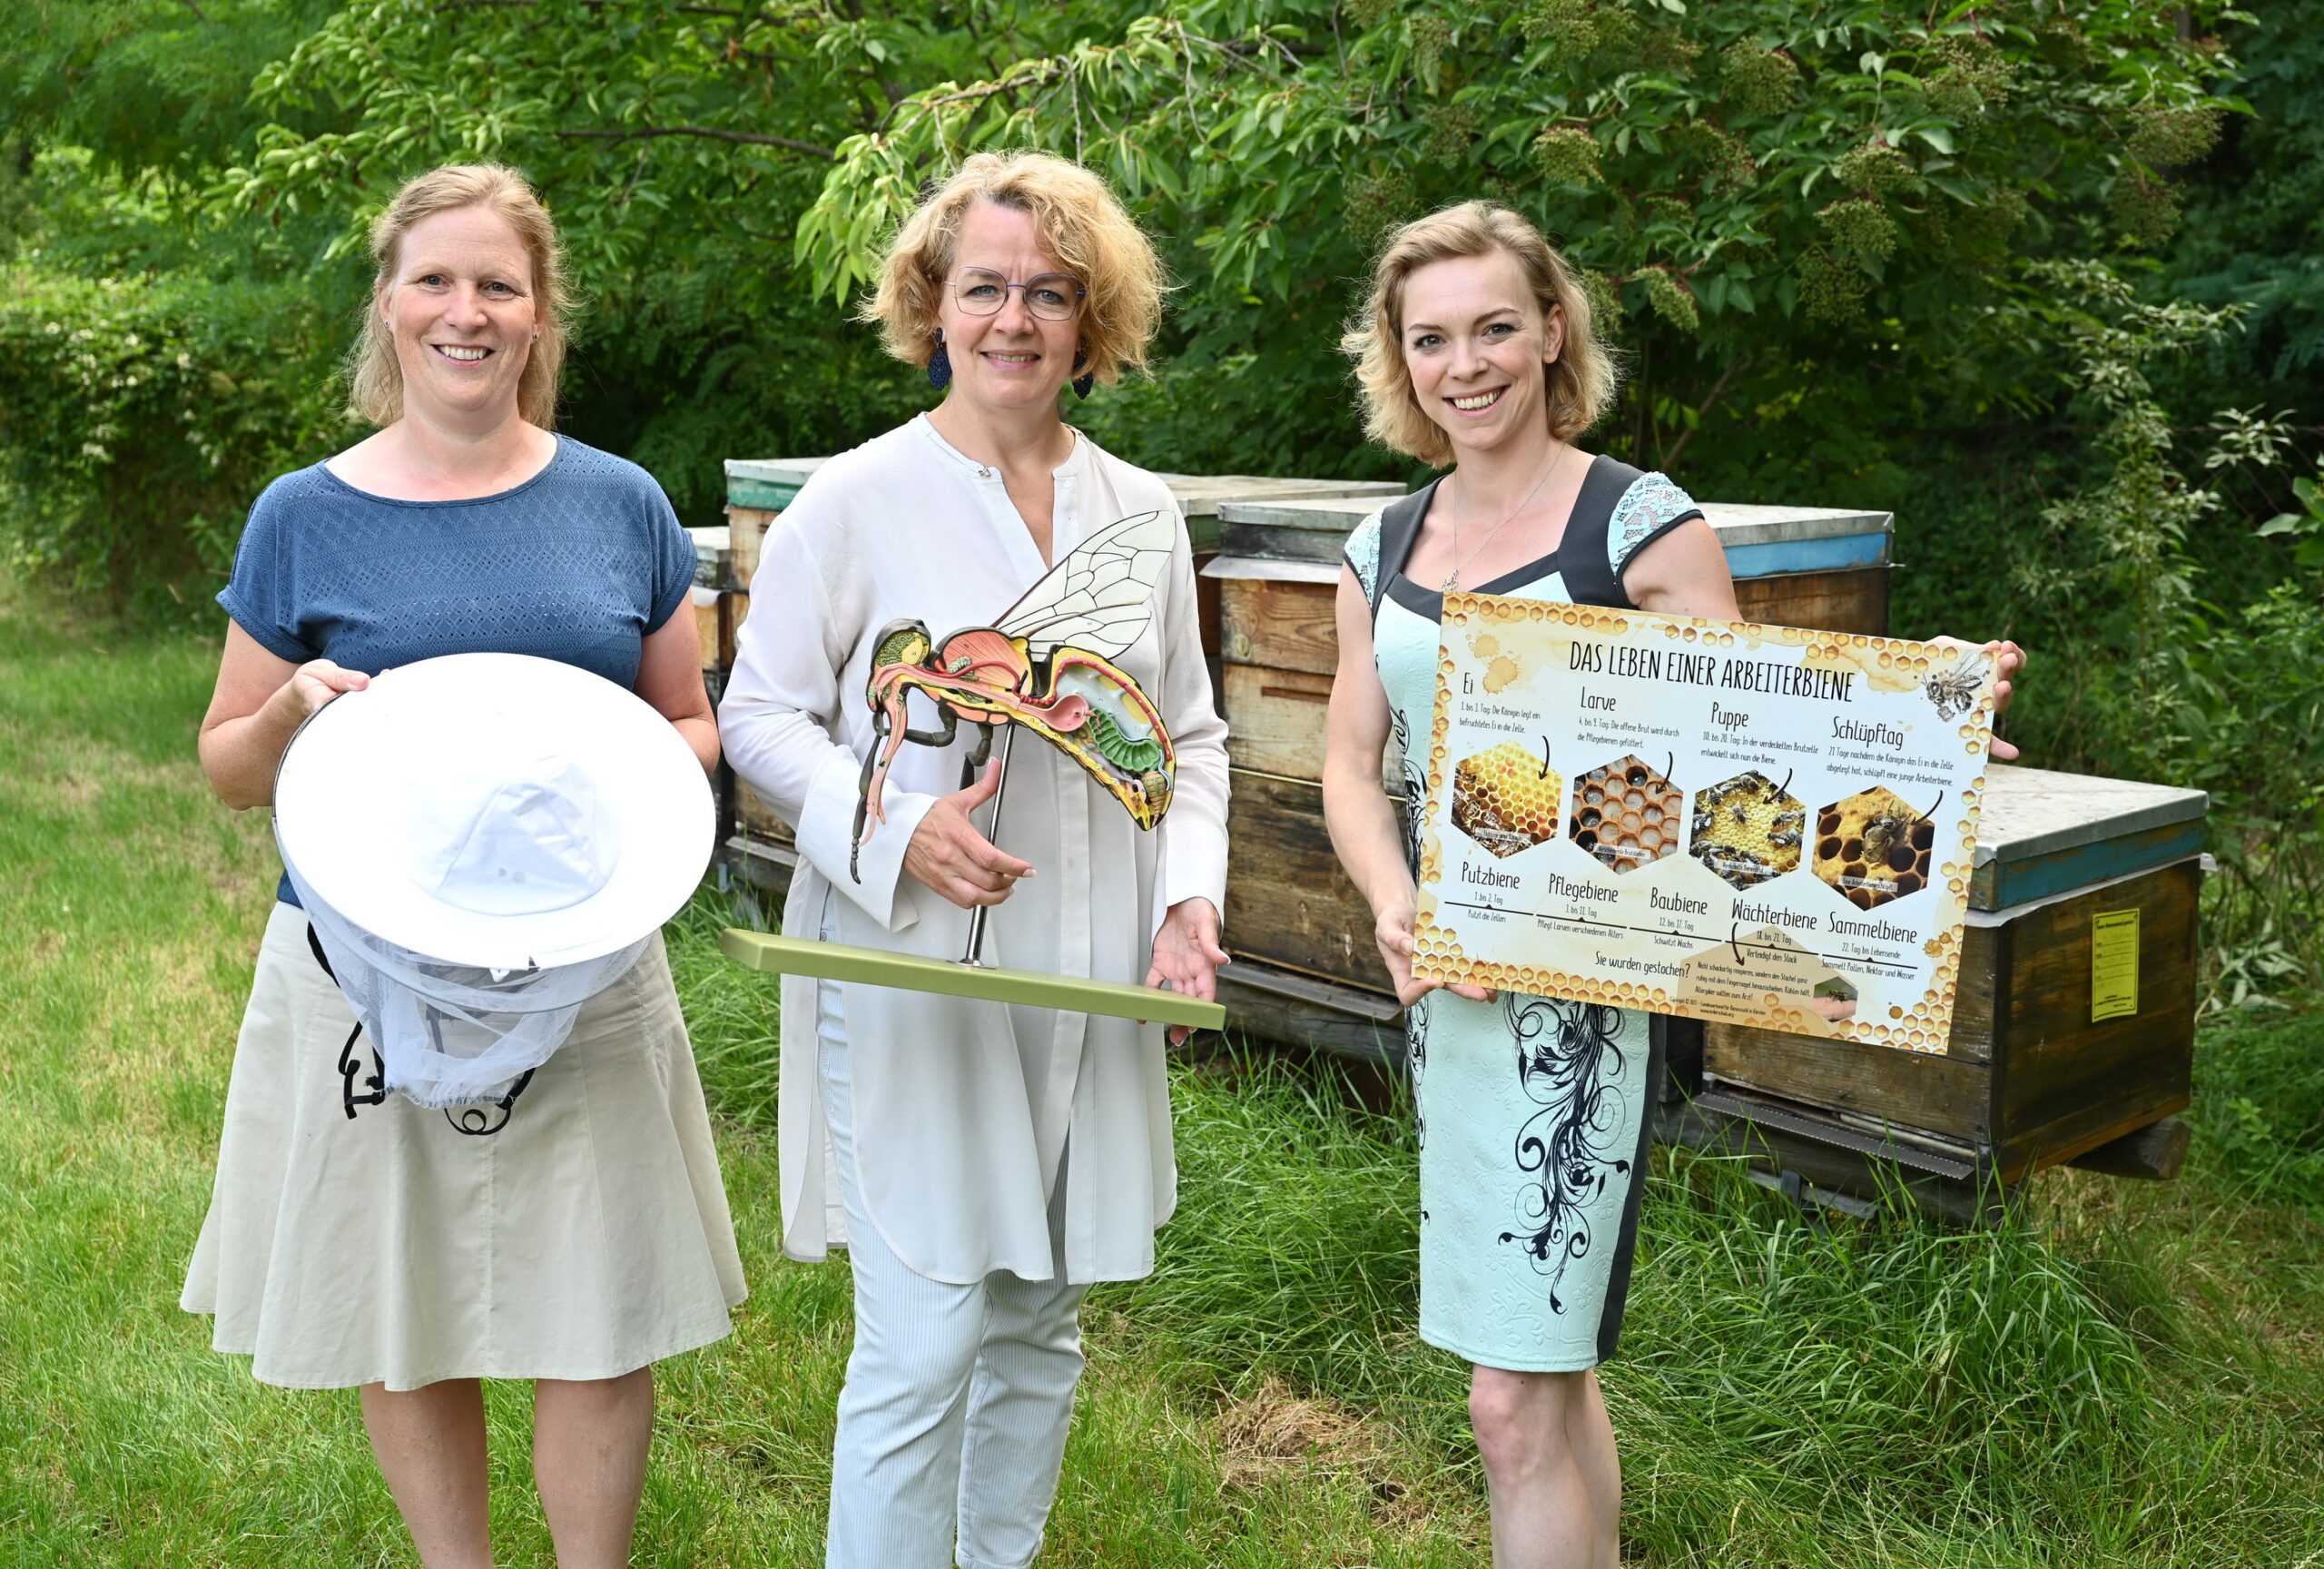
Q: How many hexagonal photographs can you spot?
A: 5